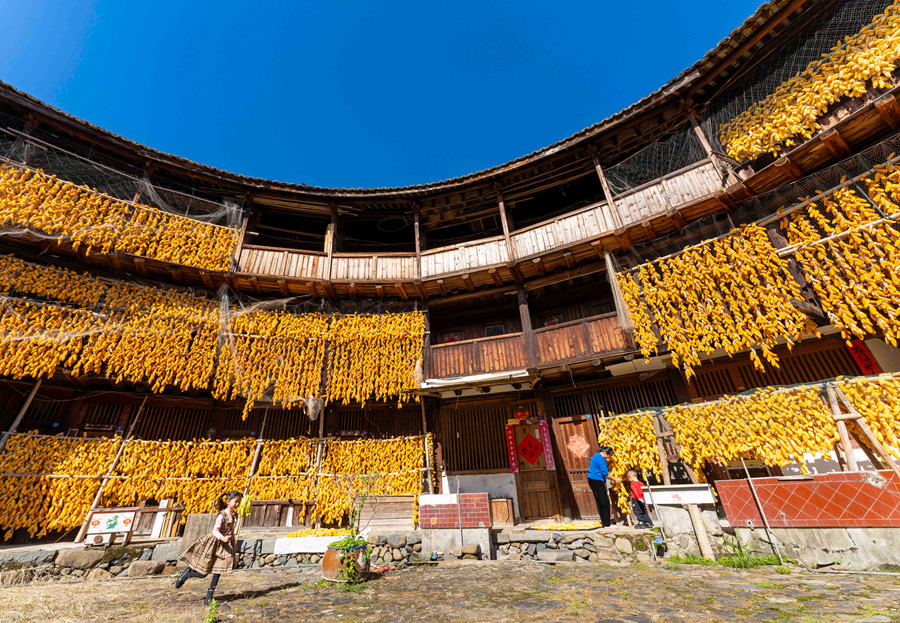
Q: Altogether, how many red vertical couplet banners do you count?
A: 3